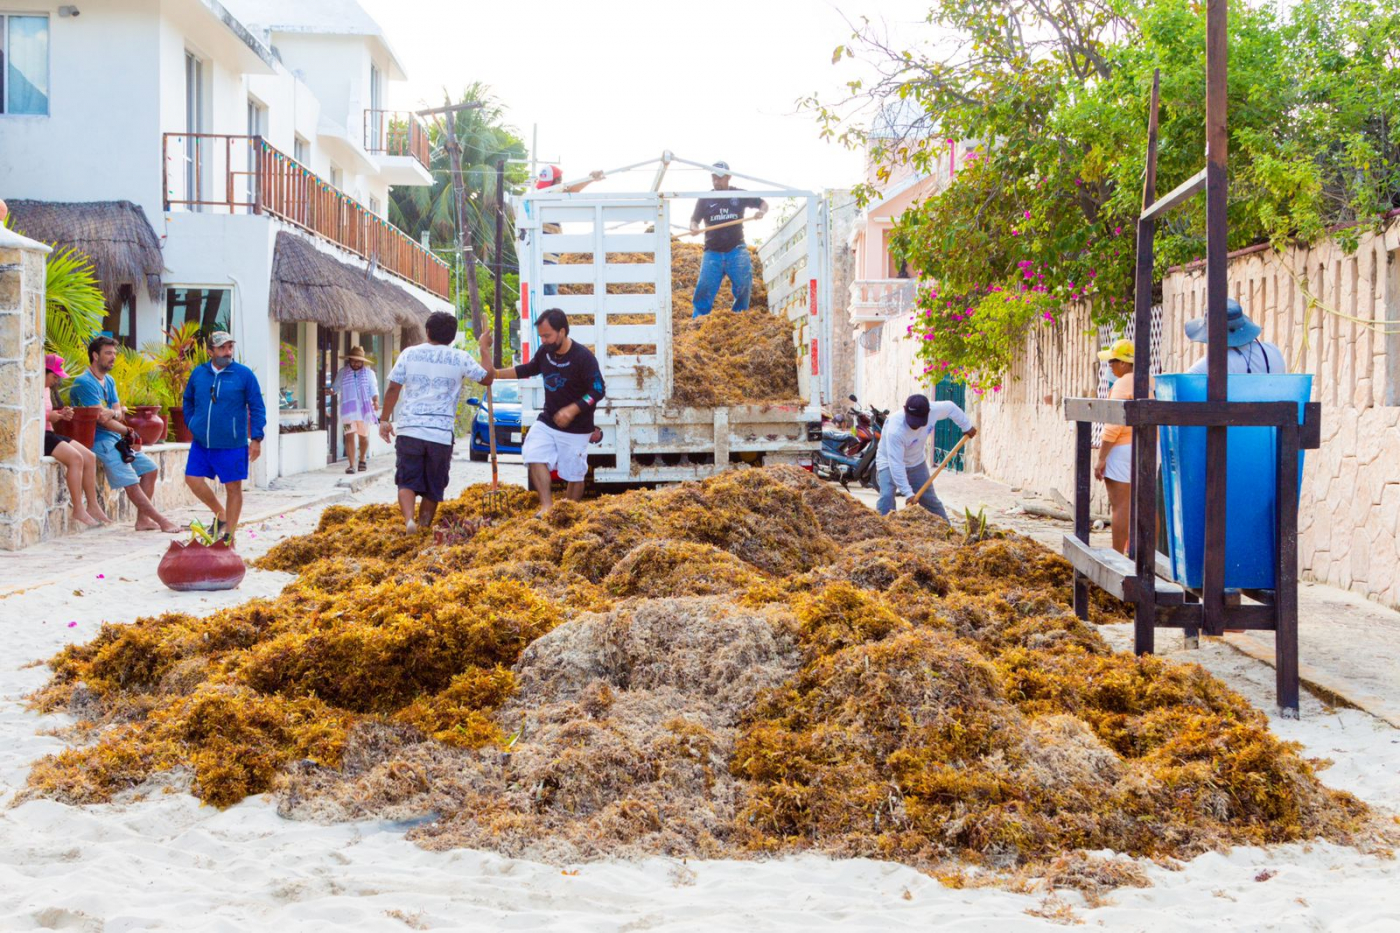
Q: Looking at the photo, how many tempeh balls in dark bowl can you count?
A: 0